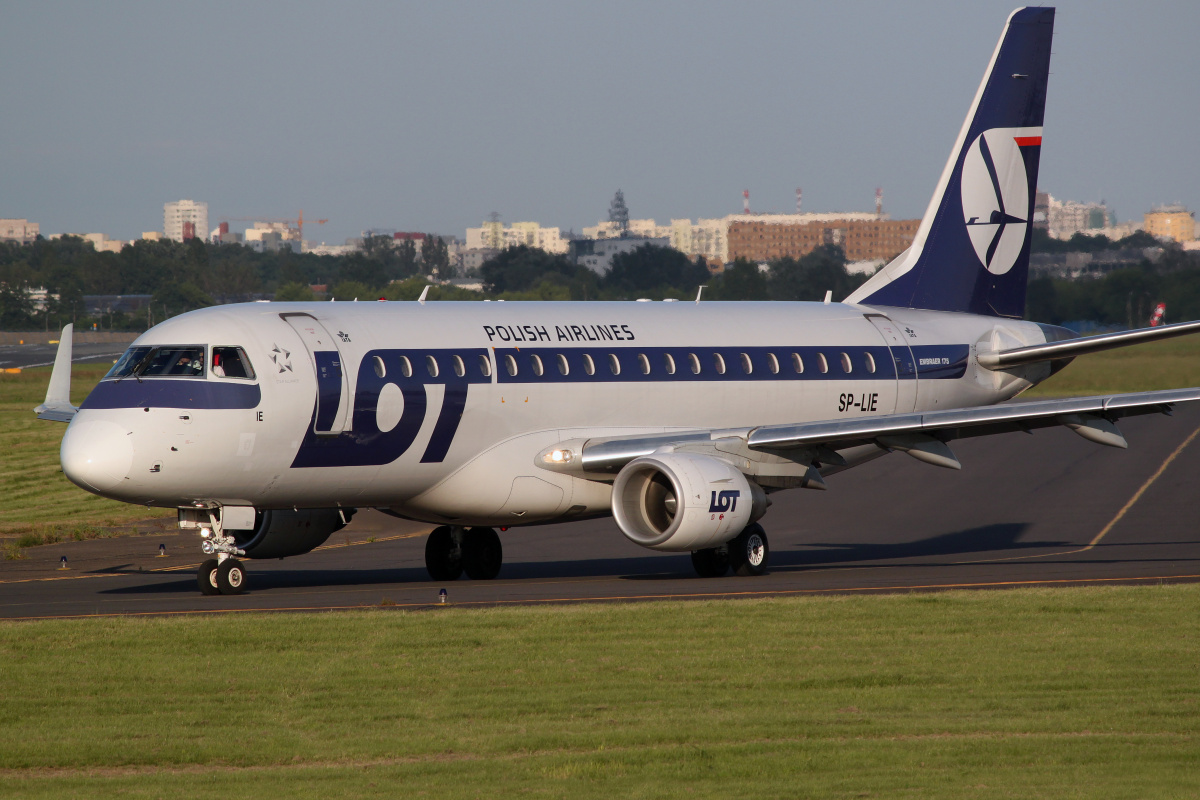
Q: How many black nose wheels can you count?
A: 2